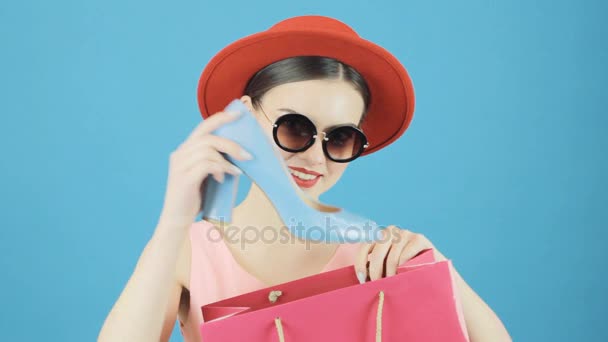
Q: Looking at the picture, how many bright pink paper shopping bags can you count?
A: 1